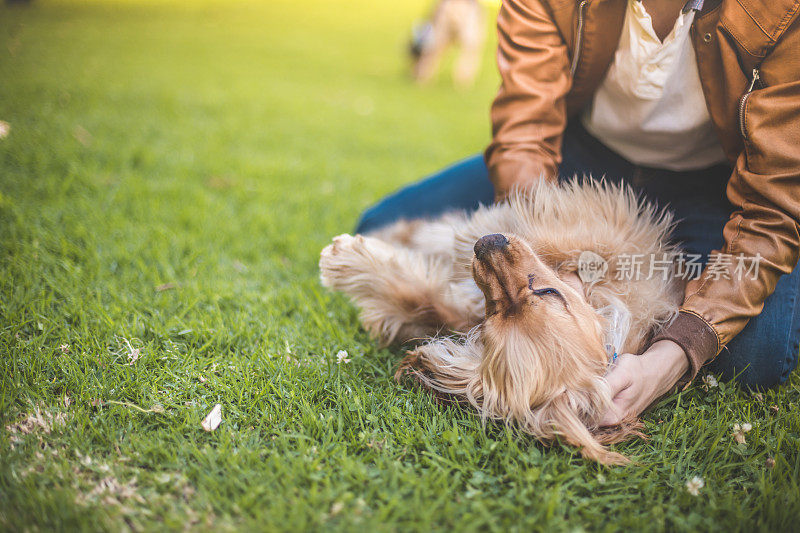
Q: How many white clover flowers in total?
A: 4